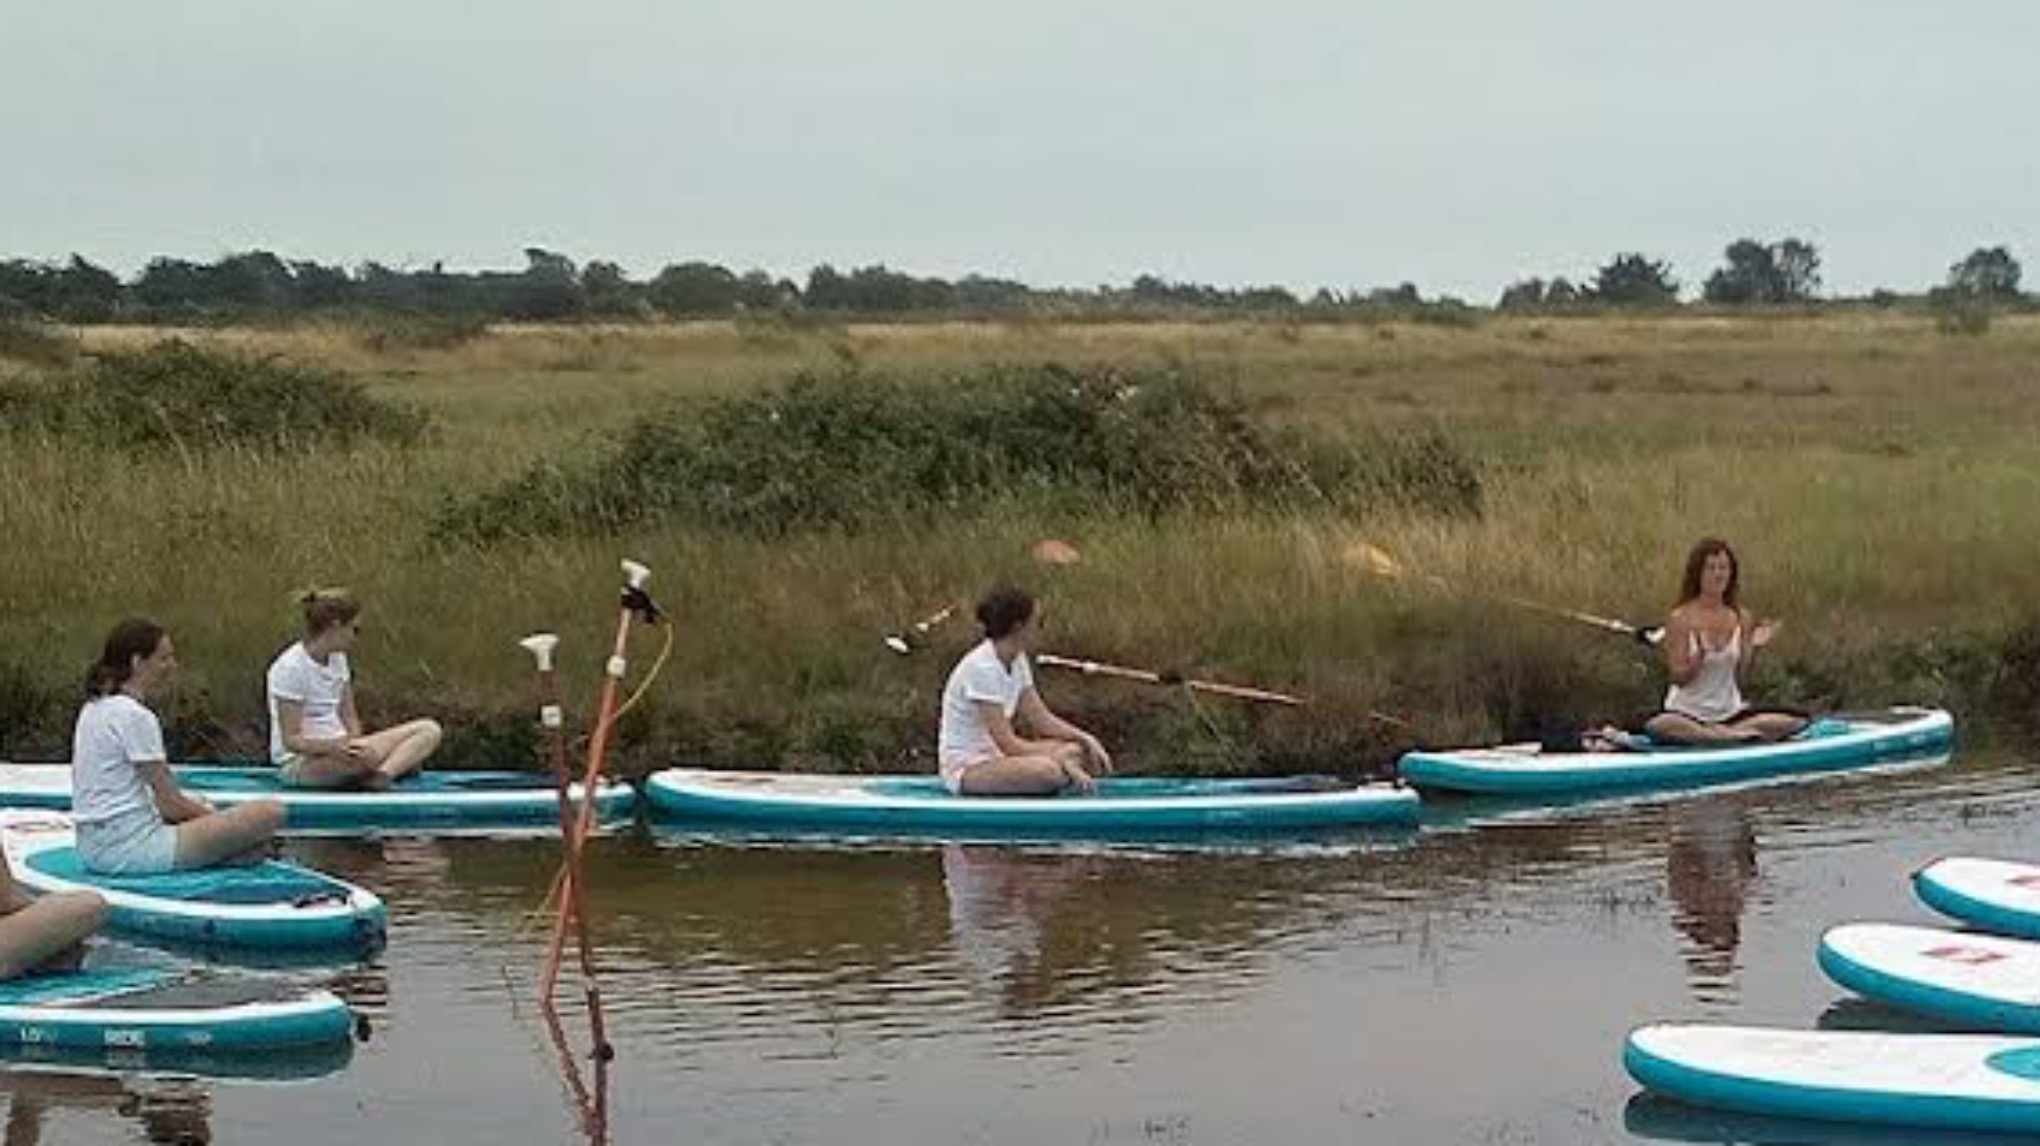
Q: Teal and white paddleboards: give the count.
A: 8